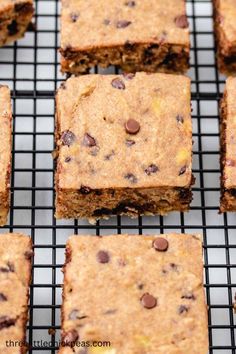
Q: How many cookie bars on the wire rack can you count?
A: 8